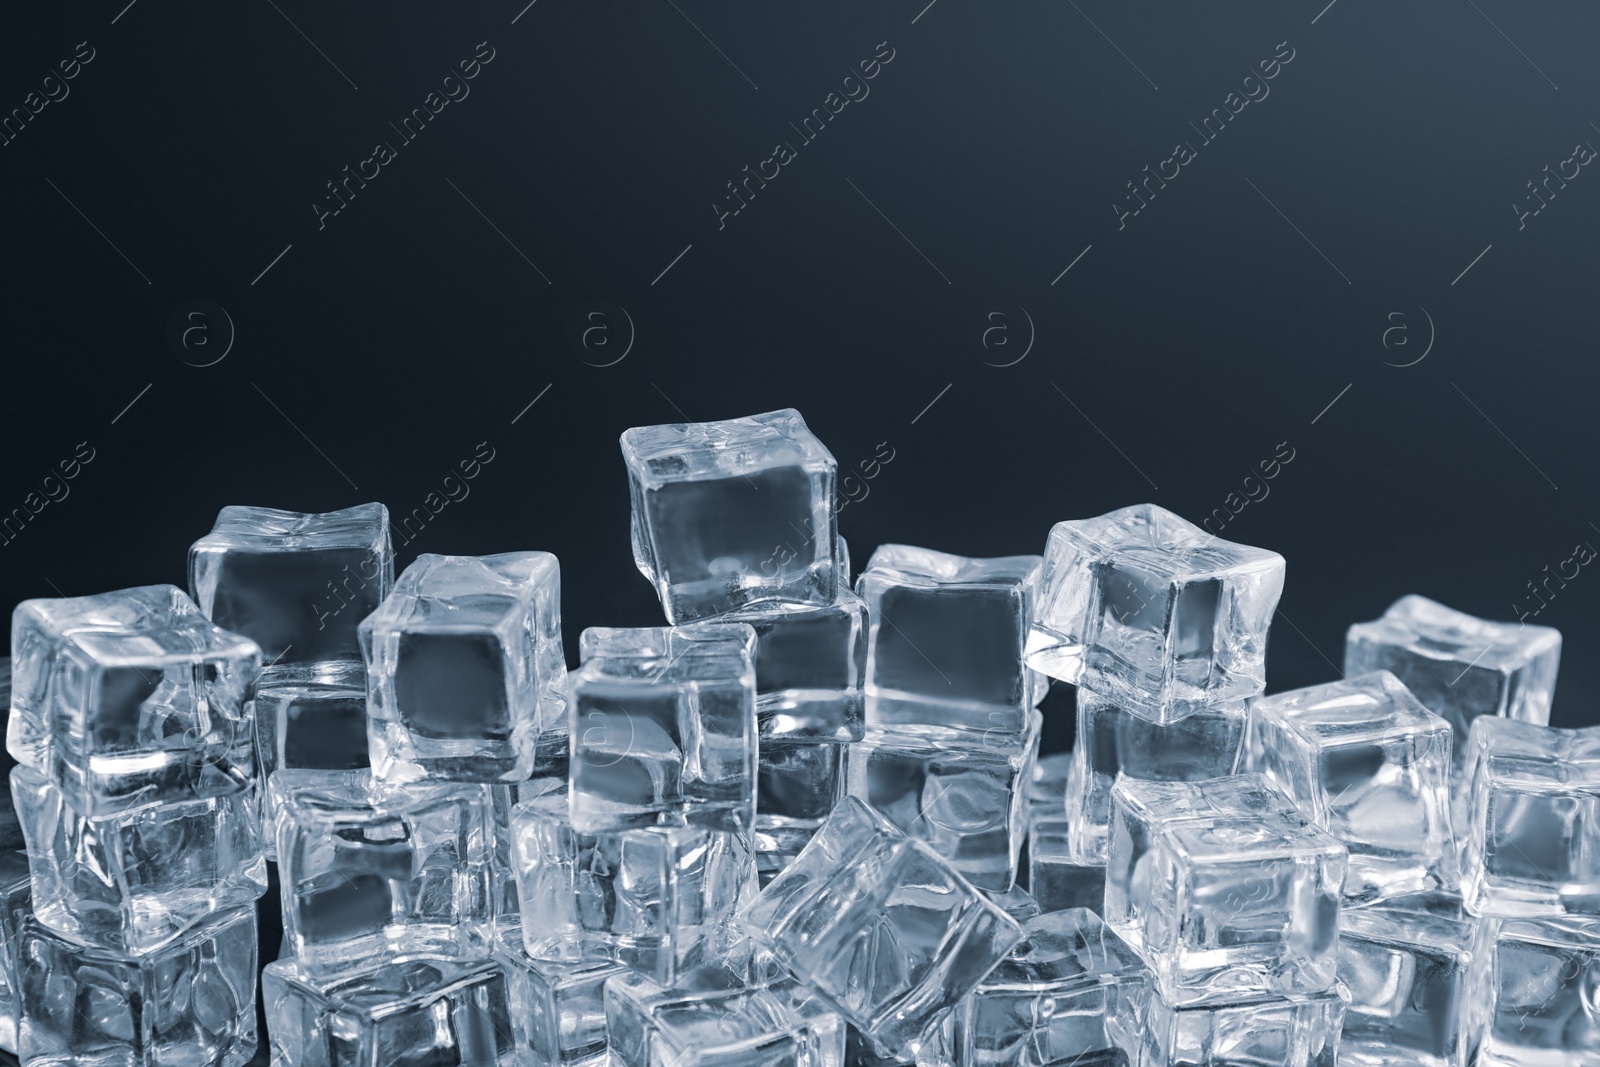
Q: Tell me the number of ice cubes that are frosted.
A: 0